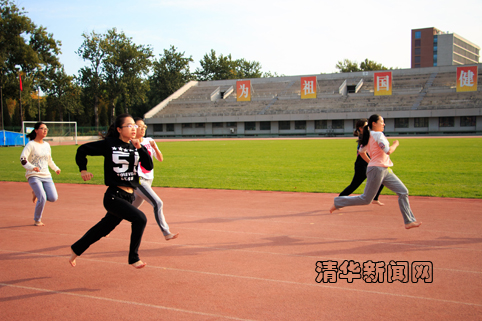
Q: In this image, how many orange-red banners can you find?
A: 4